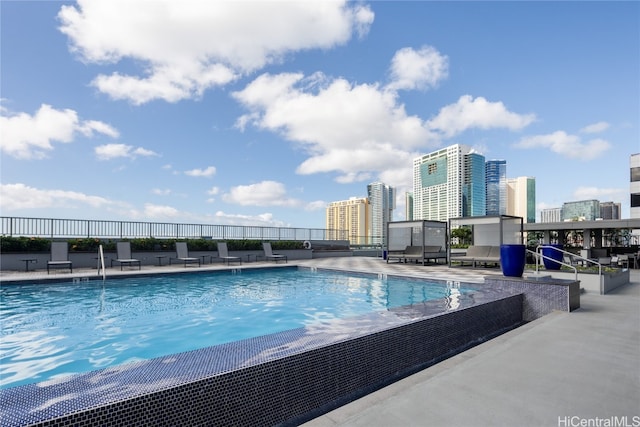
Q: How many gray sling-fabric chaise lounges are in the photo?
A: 5